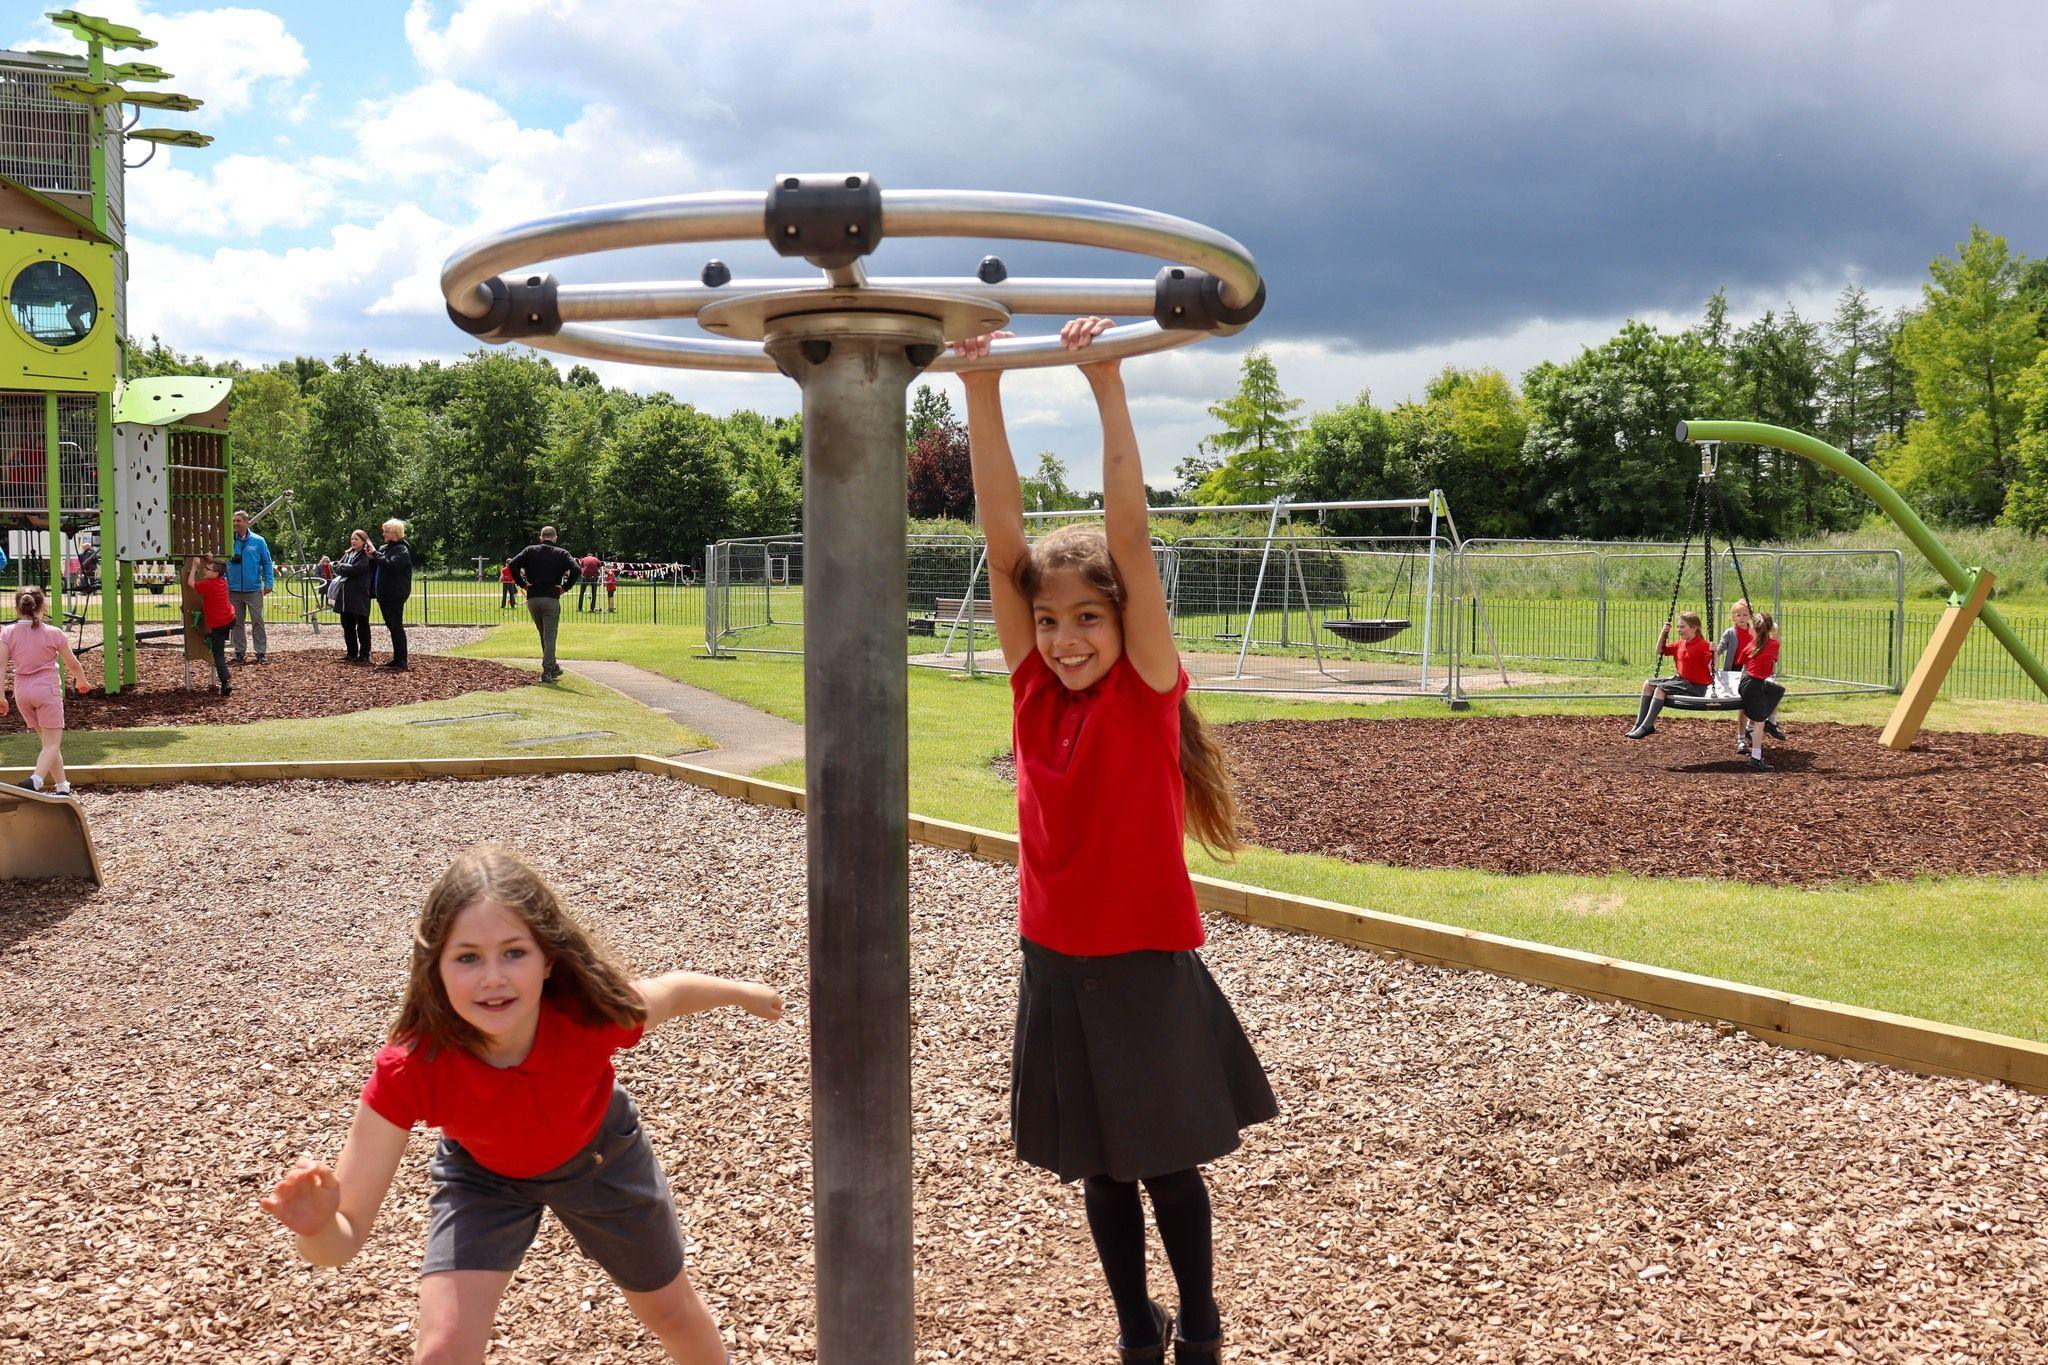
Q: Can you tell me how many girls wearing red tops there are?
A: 5